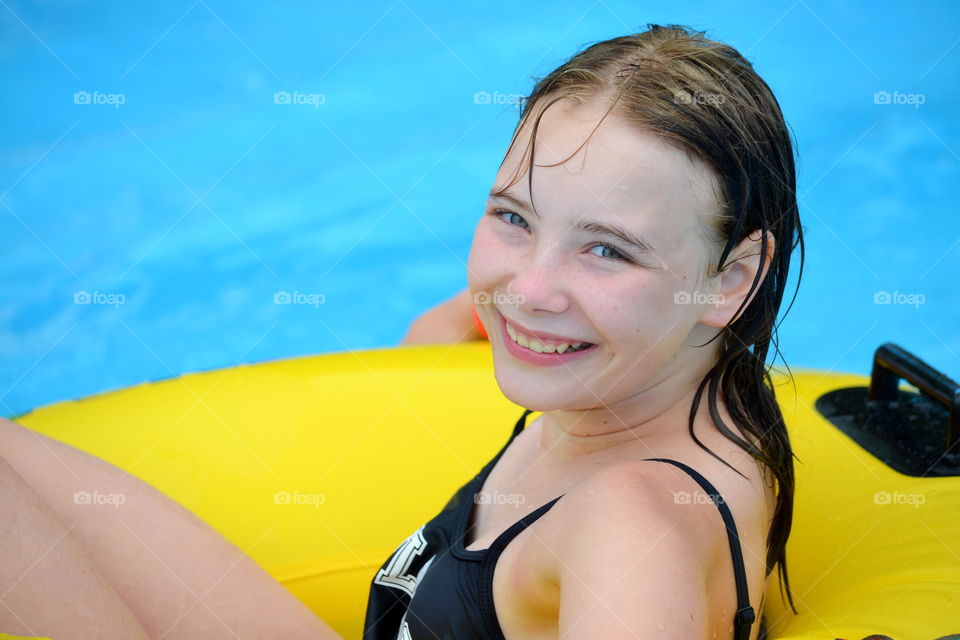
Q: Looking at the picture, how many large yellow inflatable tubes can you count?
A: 1